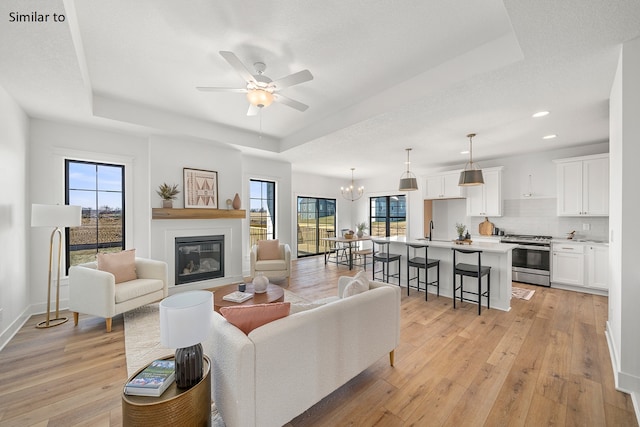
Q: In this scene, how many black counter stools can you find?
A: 3